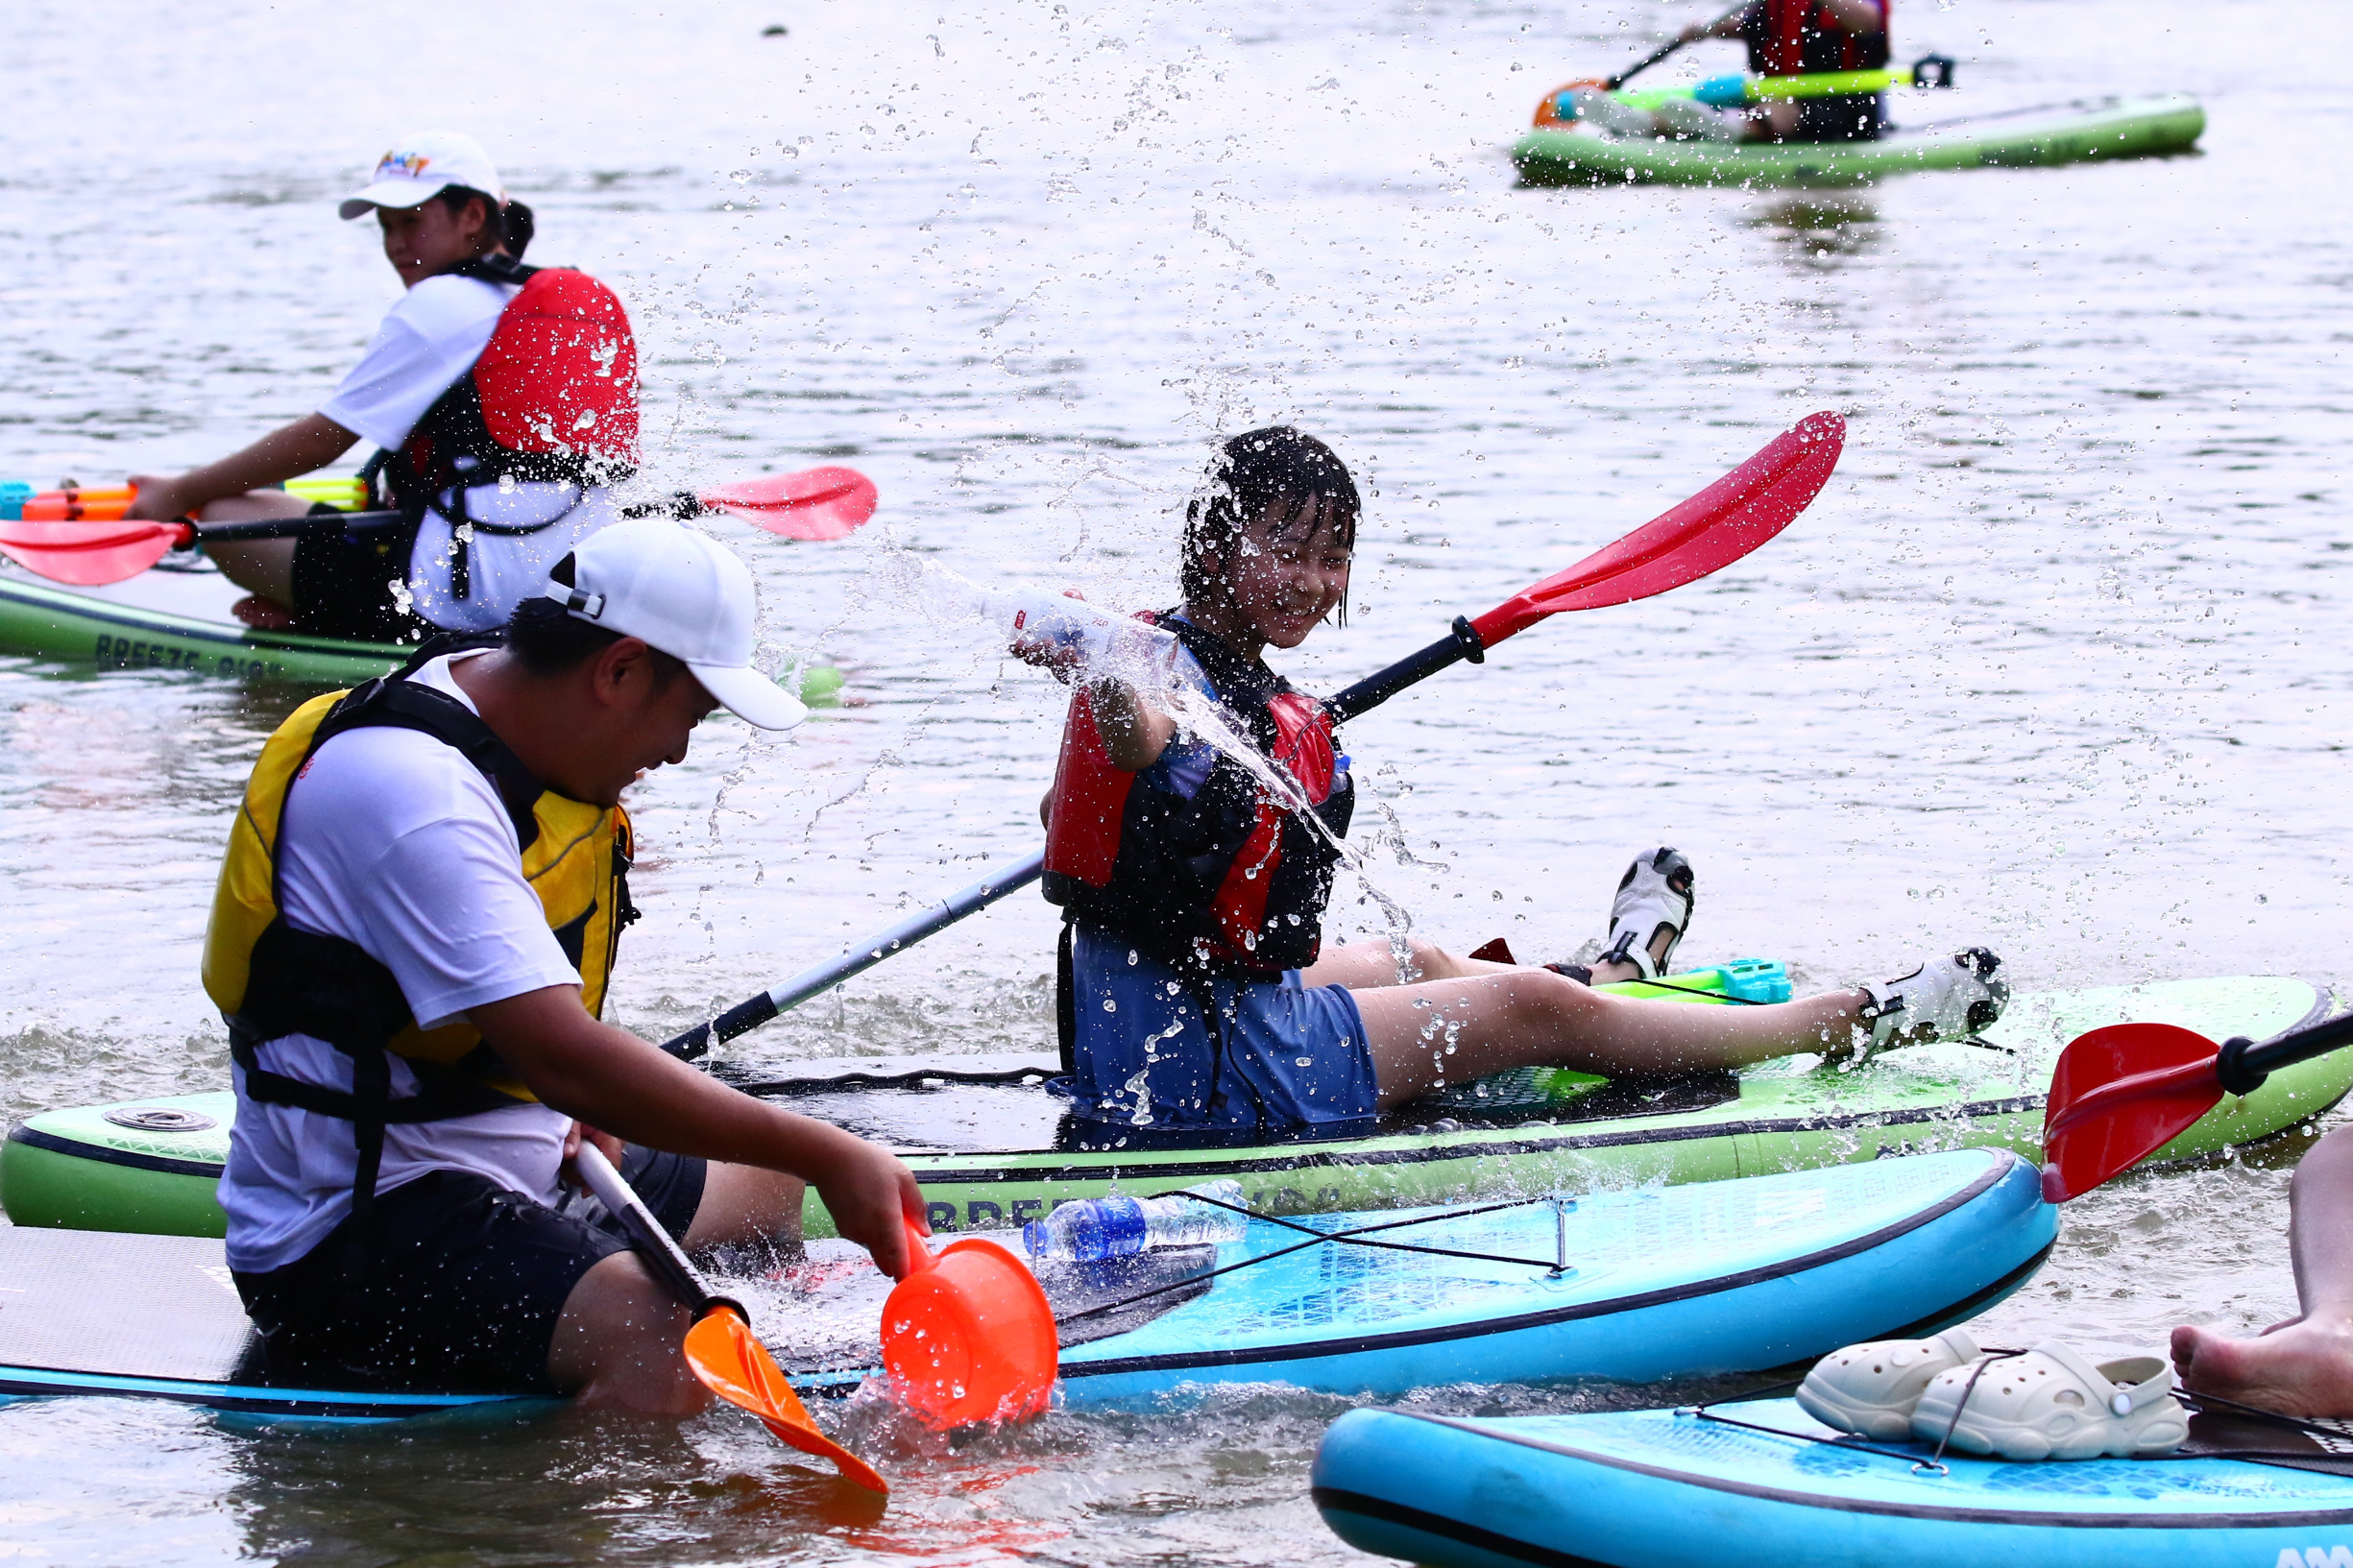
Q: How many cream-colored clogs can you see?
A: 2